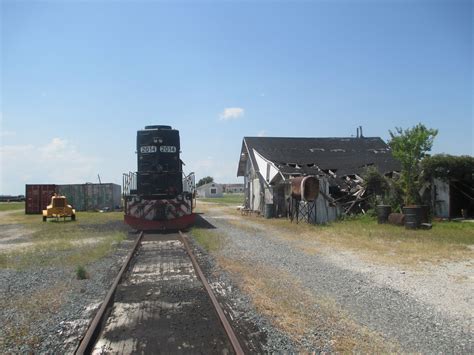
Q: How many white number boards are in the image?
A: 2